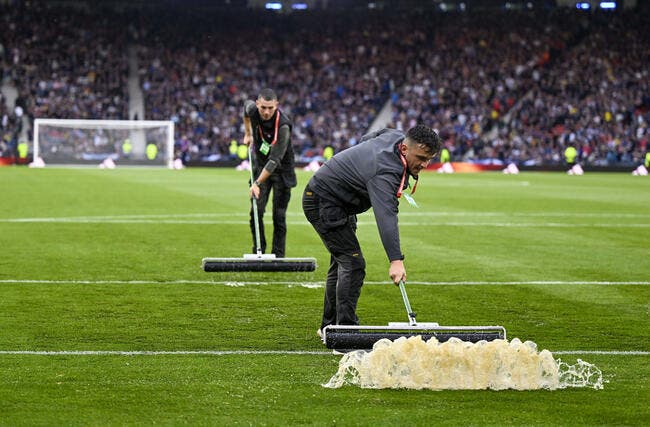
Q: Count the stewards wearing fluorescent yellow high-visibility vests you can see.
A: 9